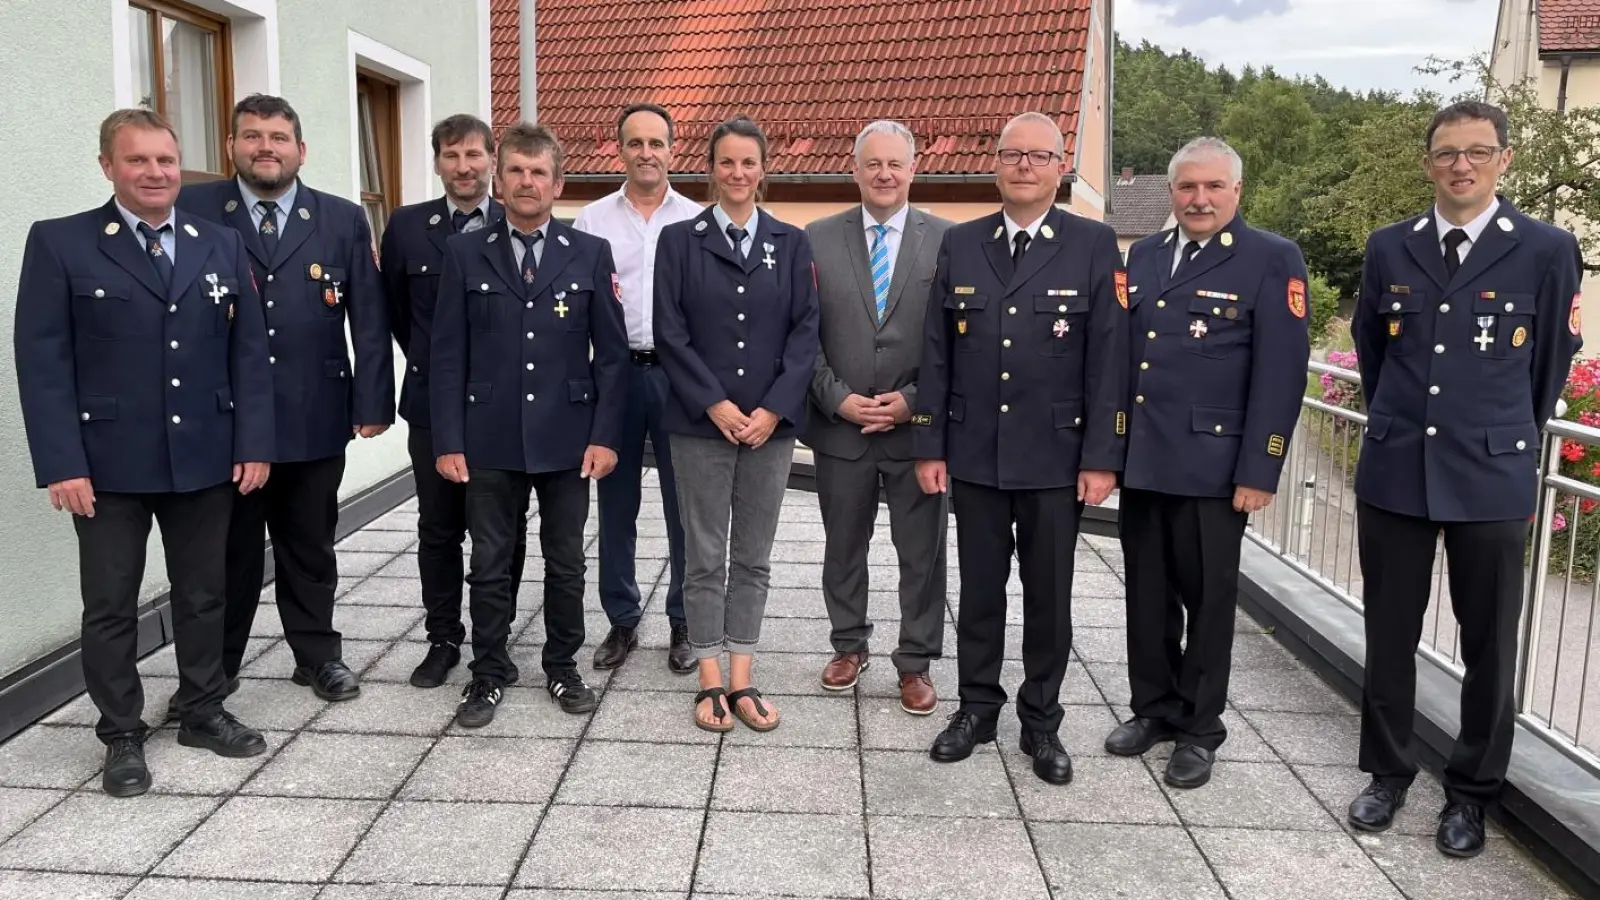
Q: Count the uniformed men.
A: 7